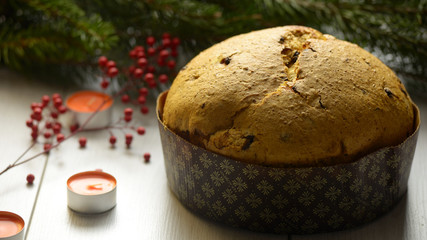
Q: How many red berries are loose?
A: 3